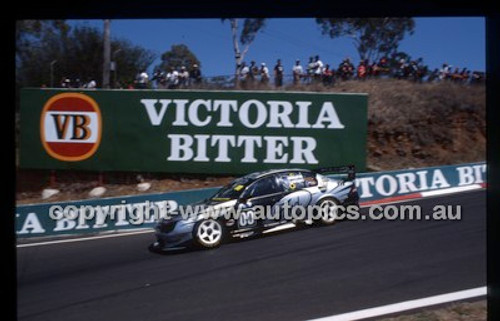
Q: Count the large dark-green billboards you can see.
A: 1